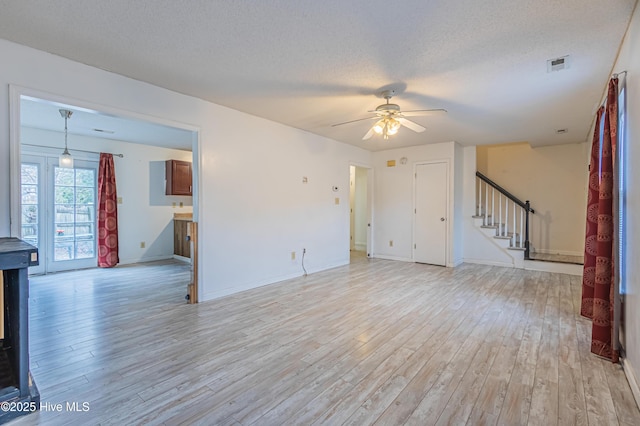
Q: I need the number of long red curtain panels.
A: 3